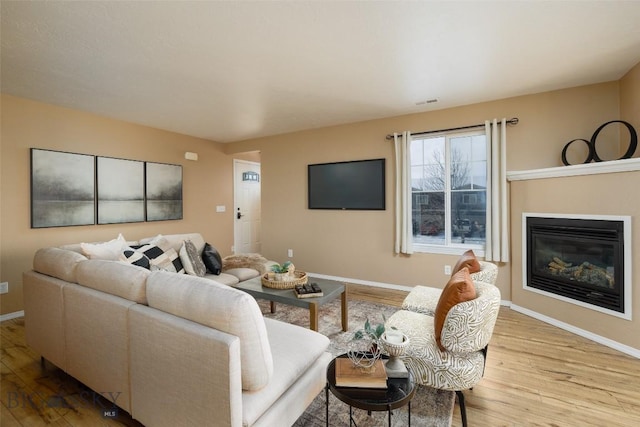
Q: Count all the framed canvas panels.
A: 3